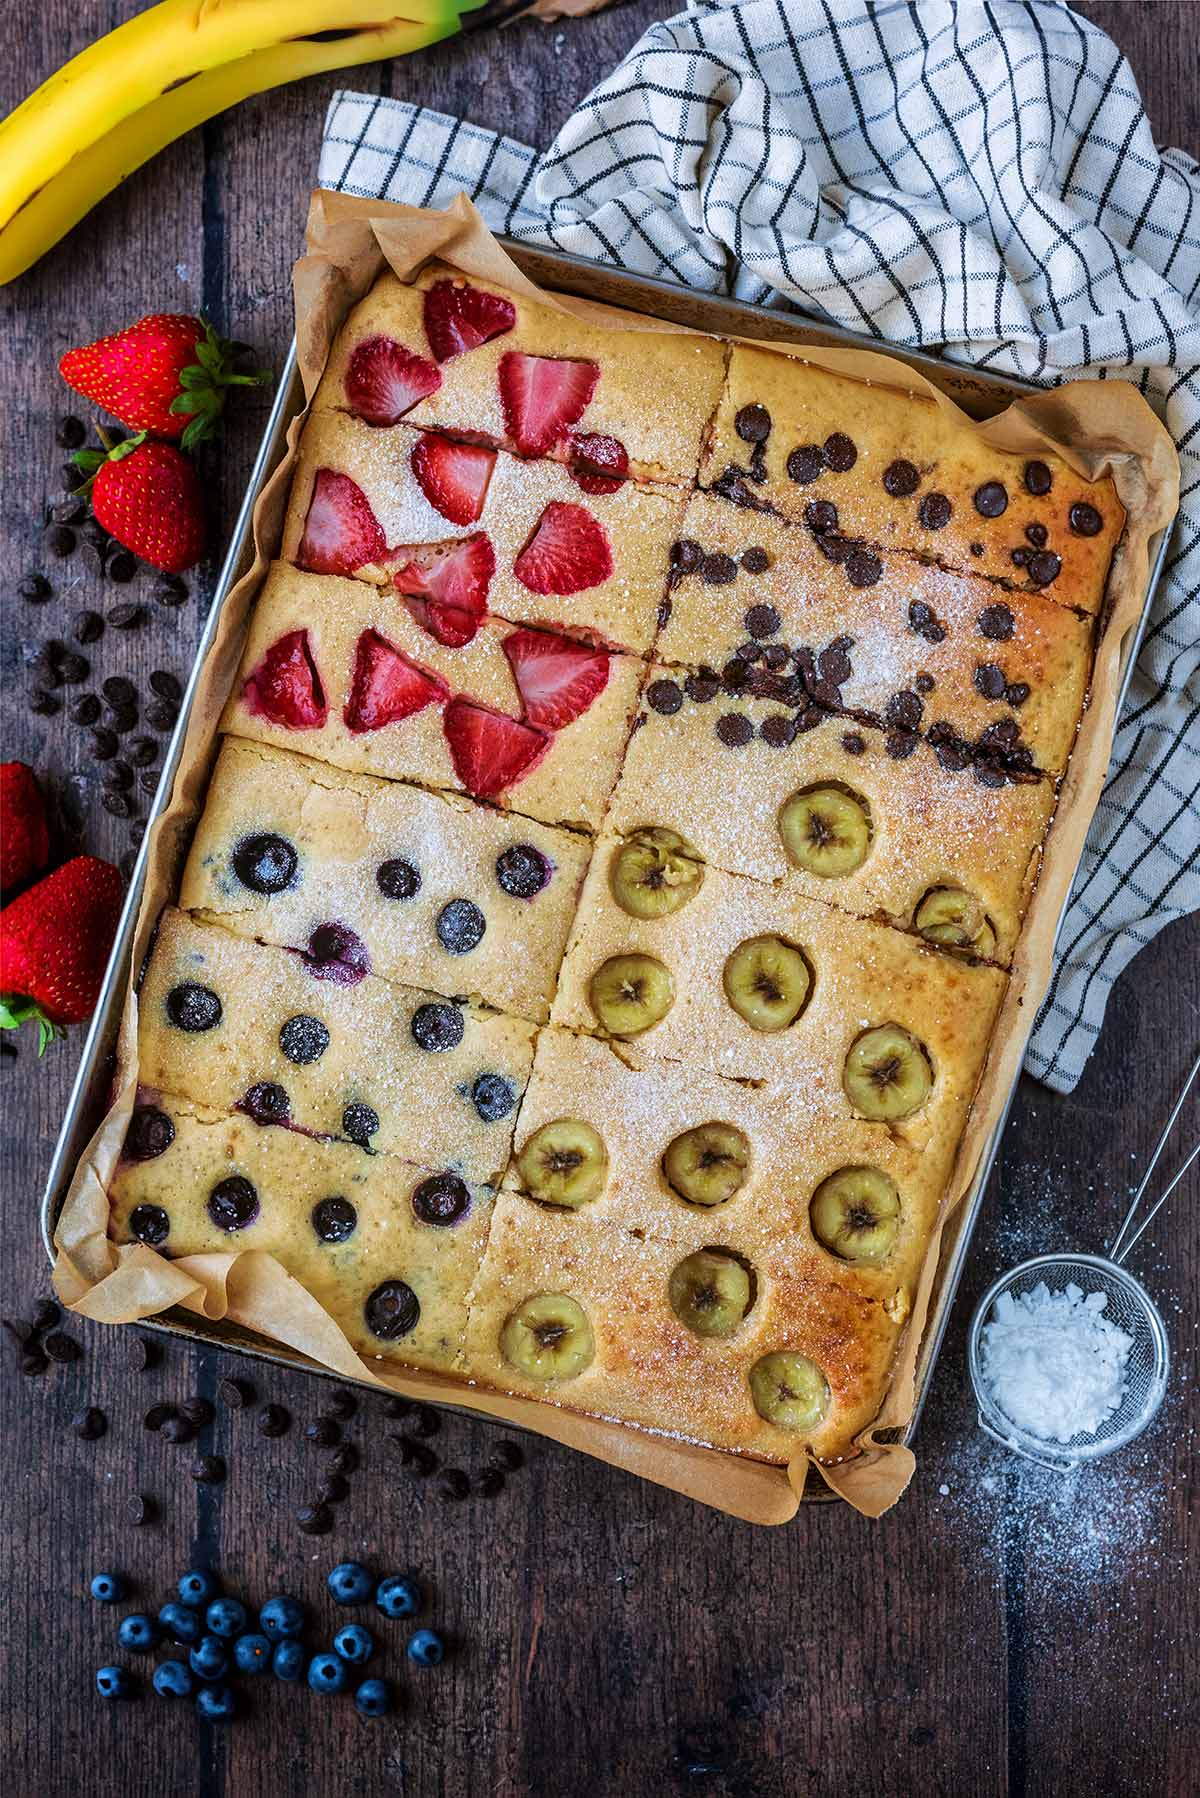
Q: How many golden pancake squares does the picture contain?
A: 12